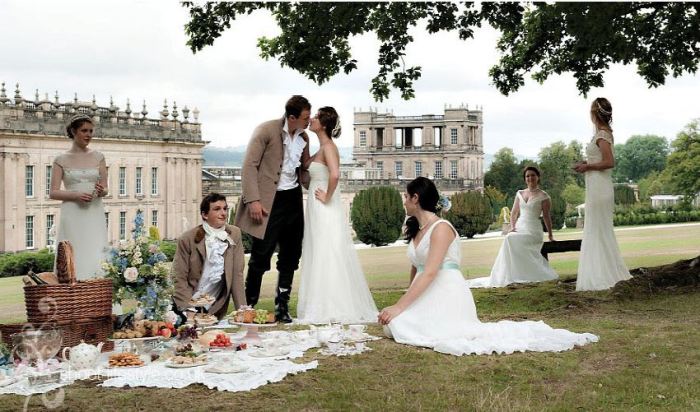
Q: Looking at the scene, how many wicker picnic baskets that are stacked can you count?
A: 2